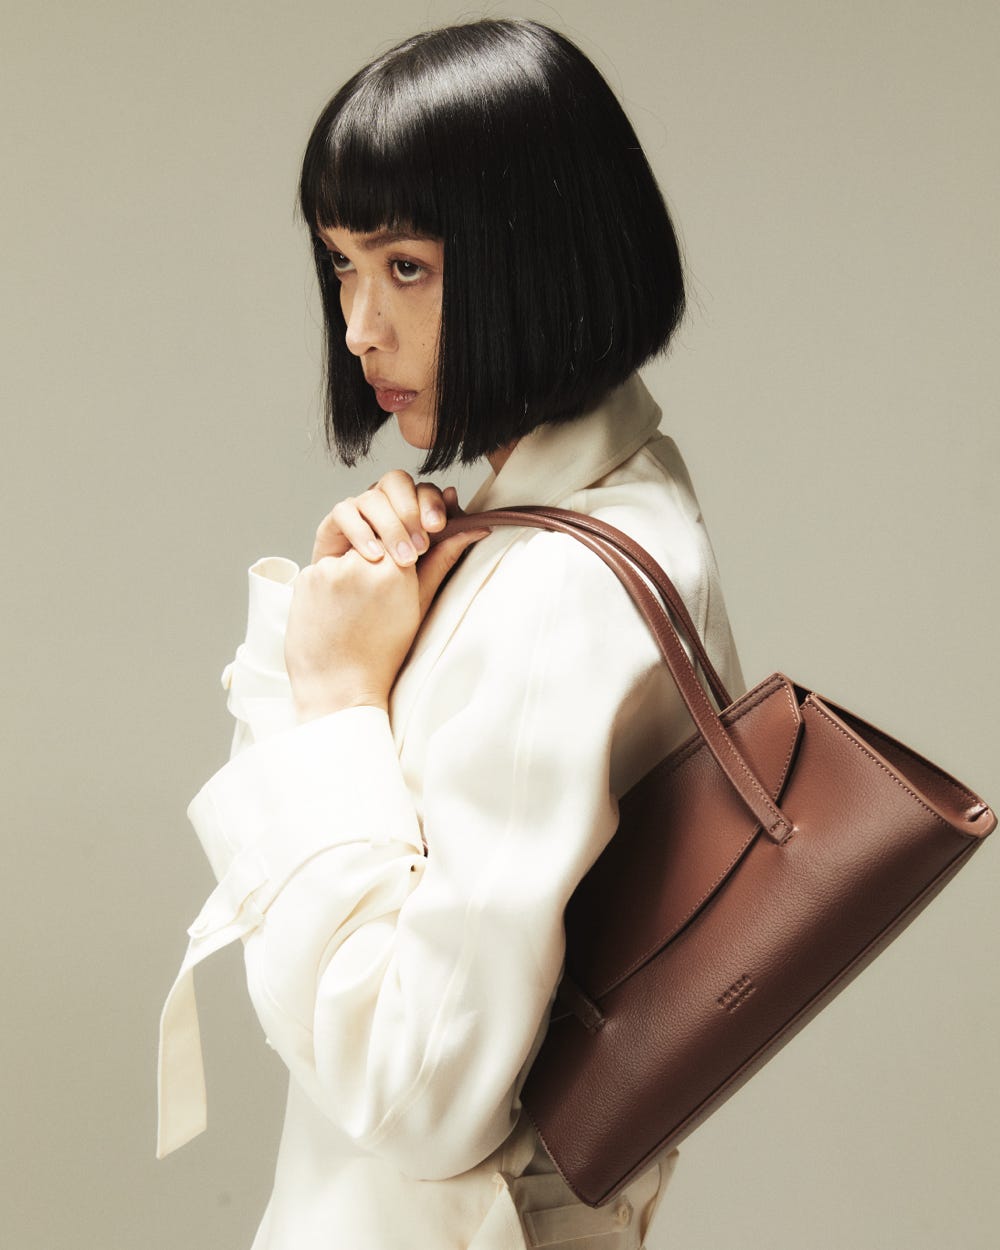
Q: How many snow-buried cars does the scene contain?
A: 0